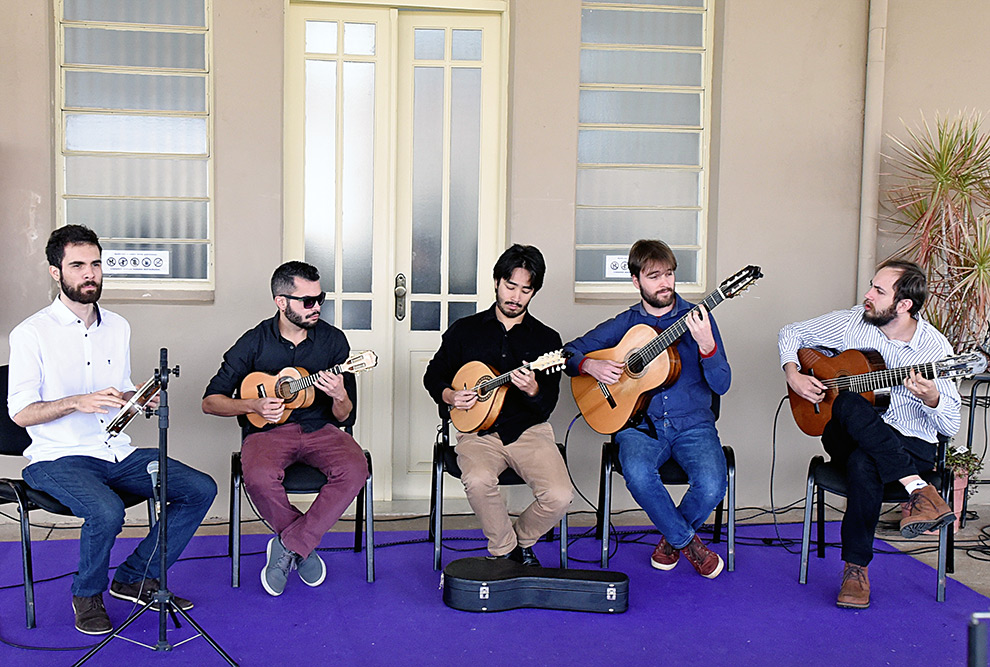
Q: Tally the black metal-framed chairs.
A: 5